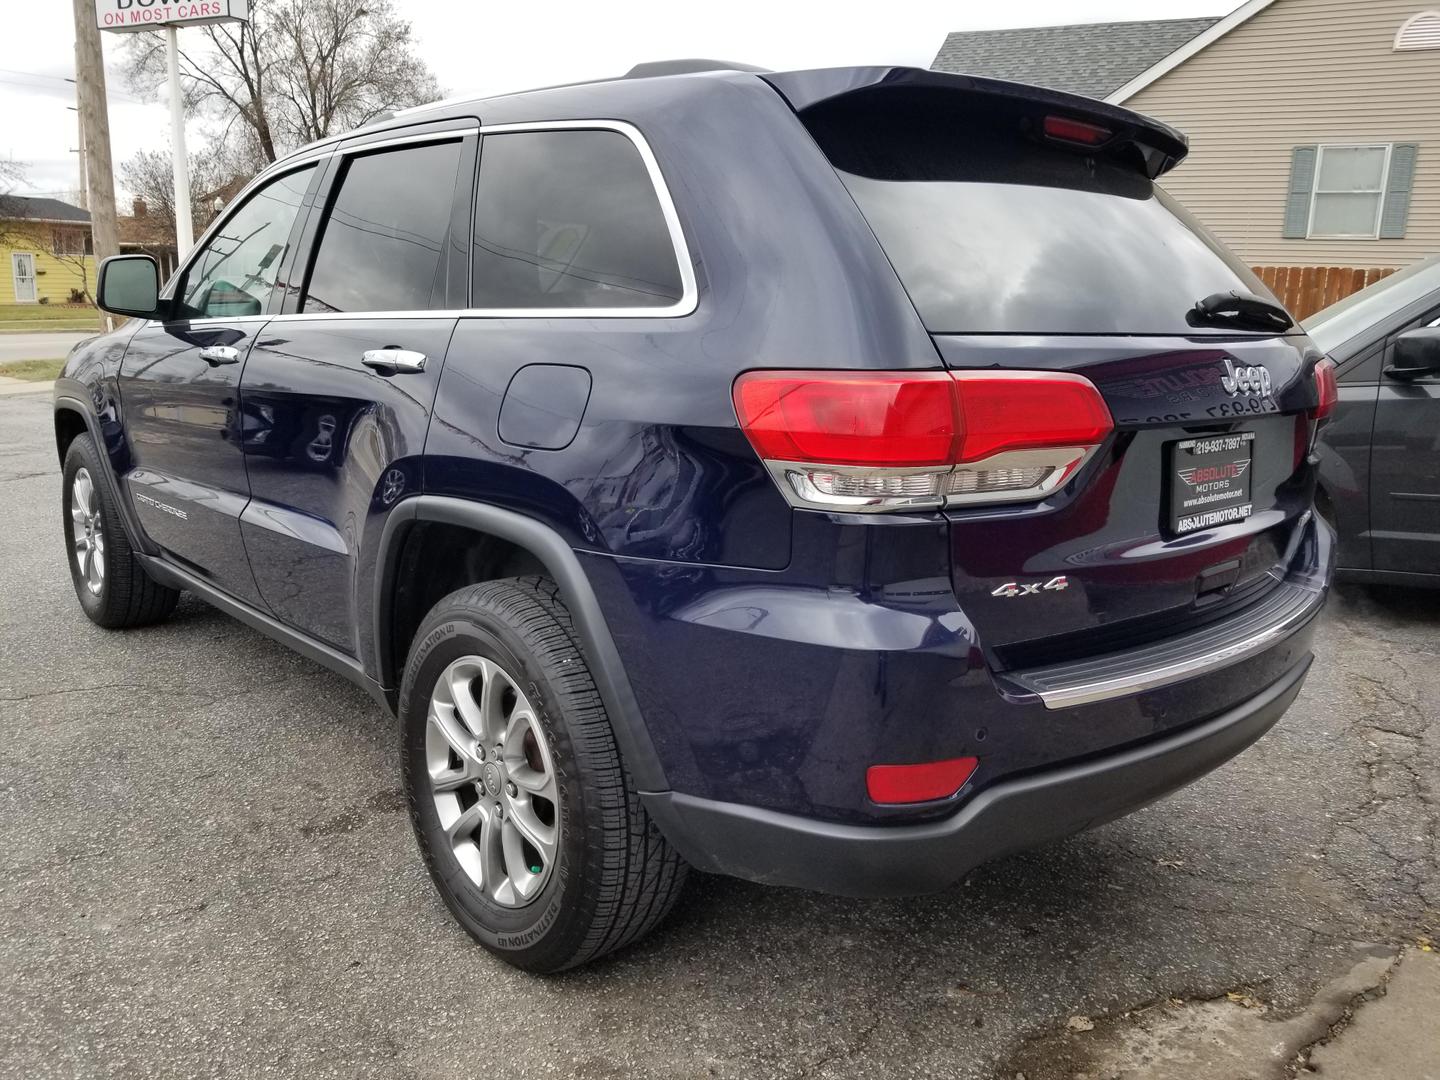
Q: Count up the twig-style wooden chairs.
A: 0